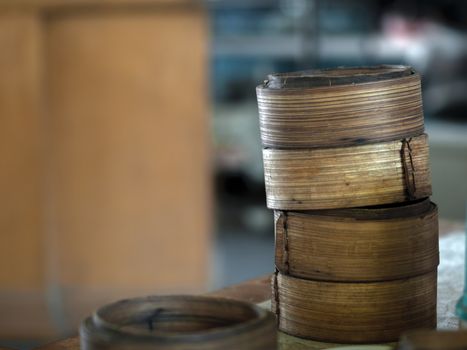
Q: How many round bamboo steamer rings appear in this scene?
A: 5